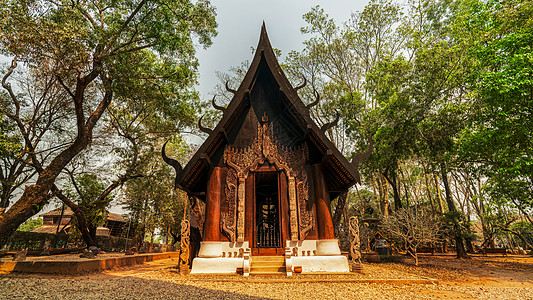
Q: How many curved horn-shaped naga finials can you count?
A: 8